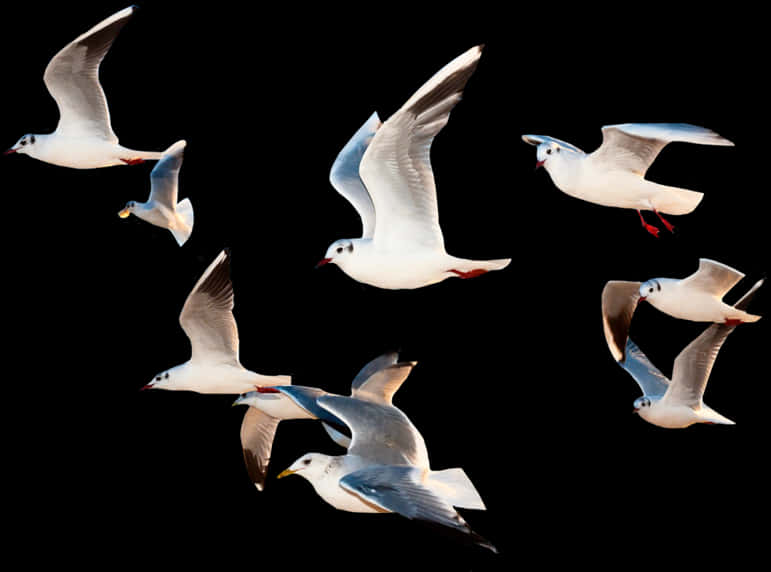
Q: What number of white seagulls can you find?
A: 9